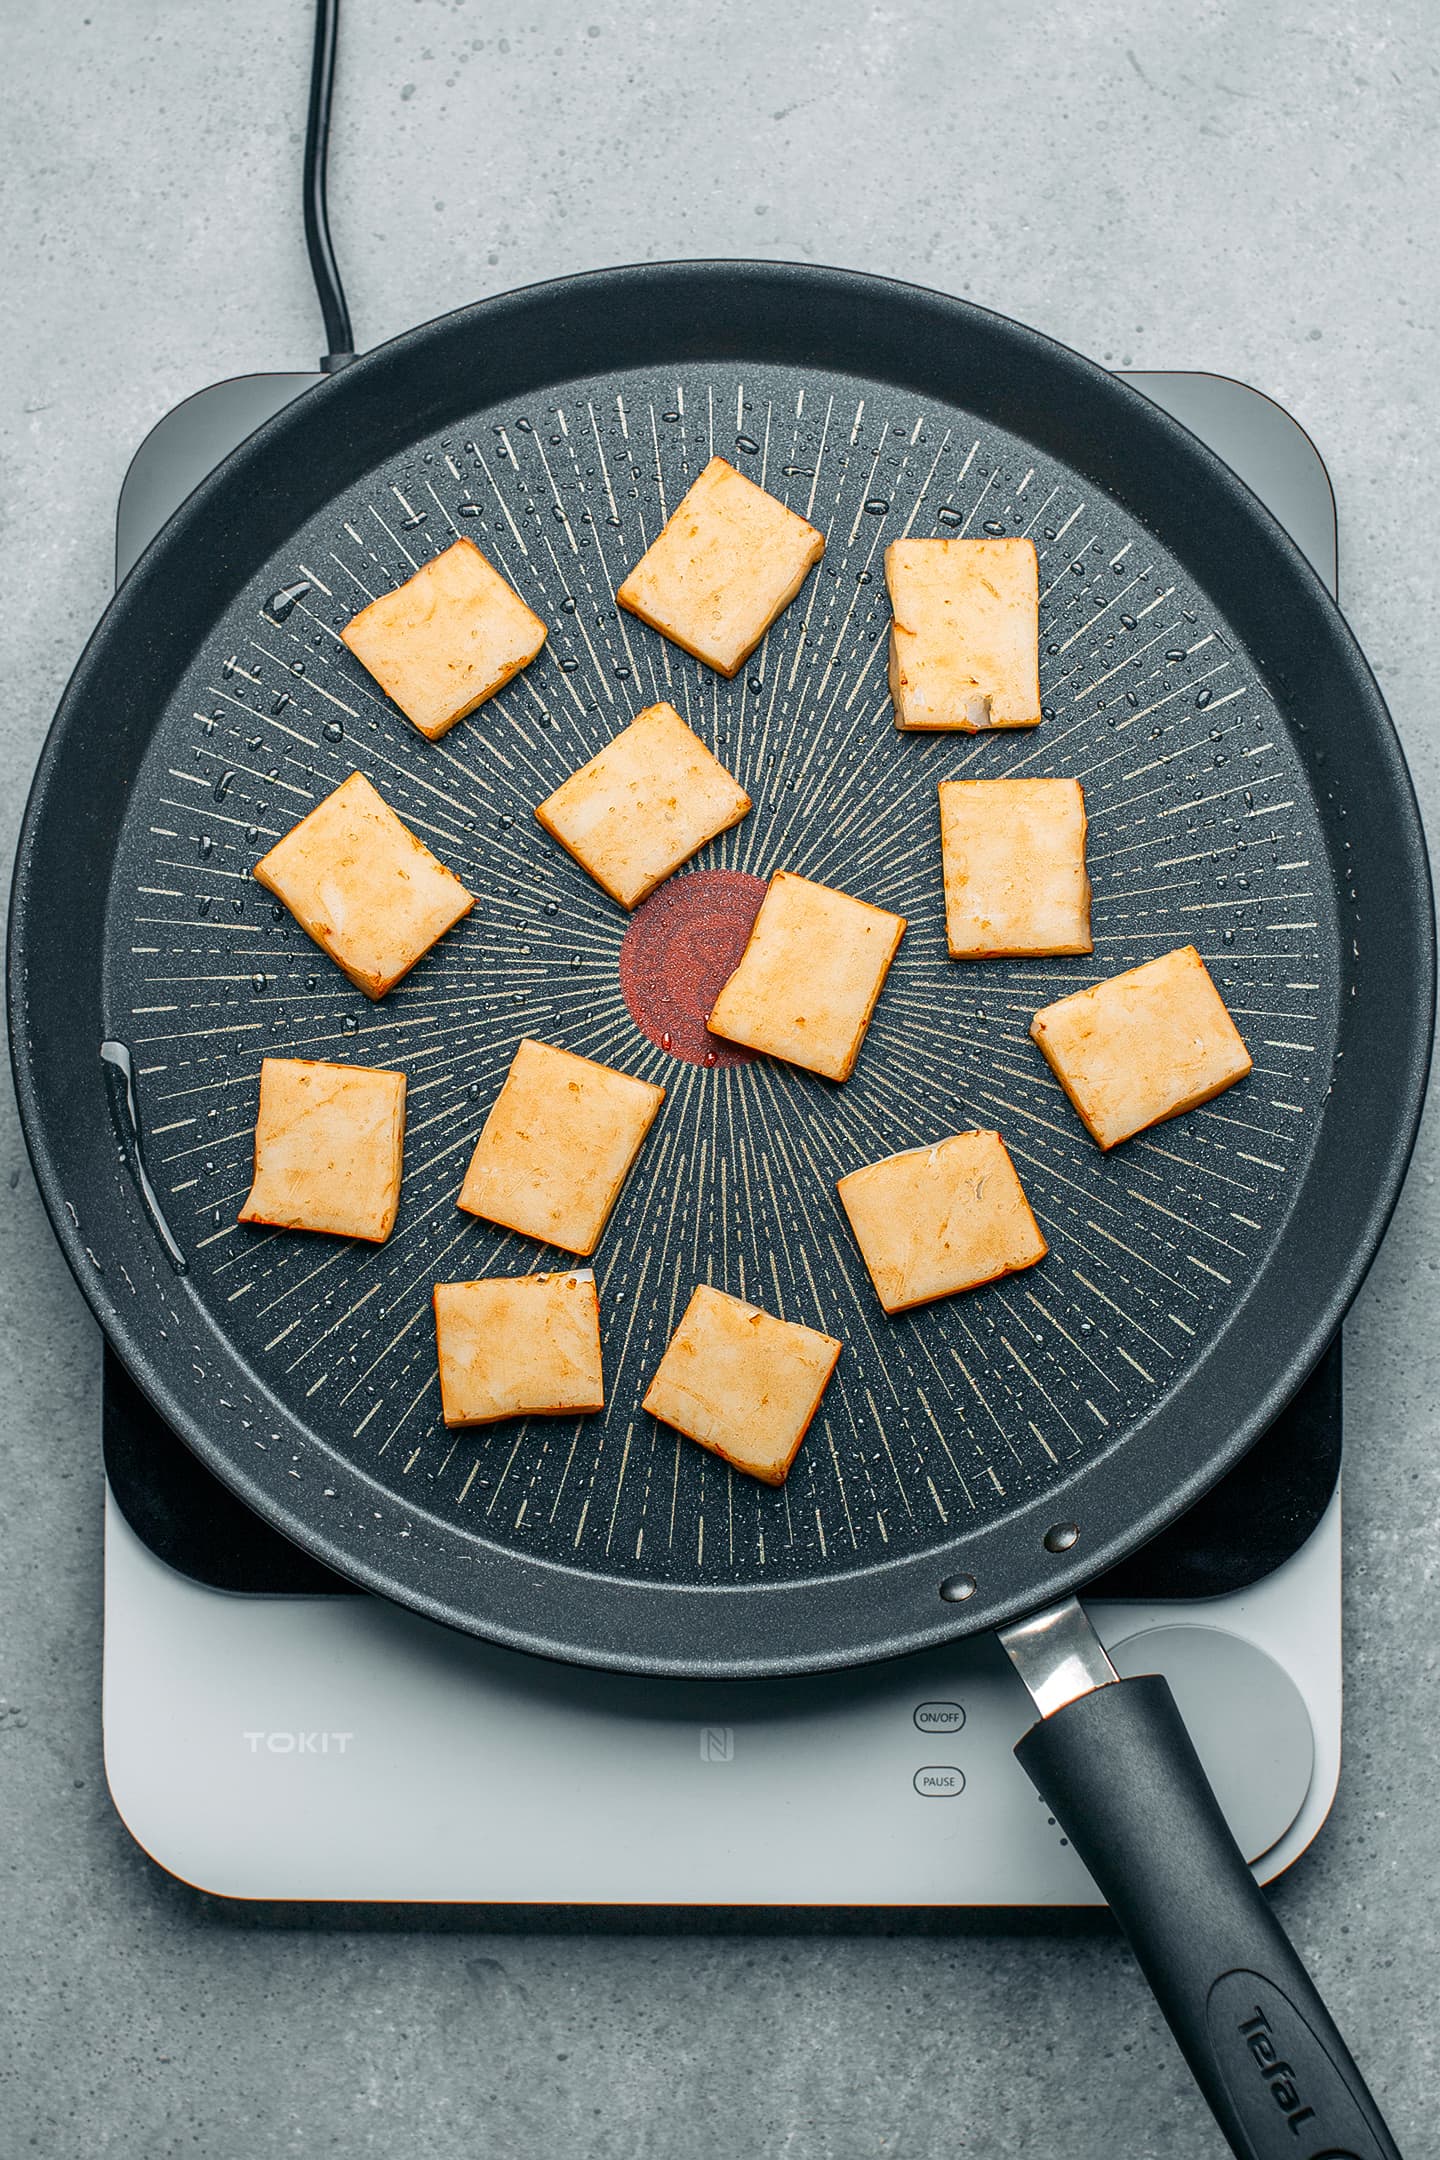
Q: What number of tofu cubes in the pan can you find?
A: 13